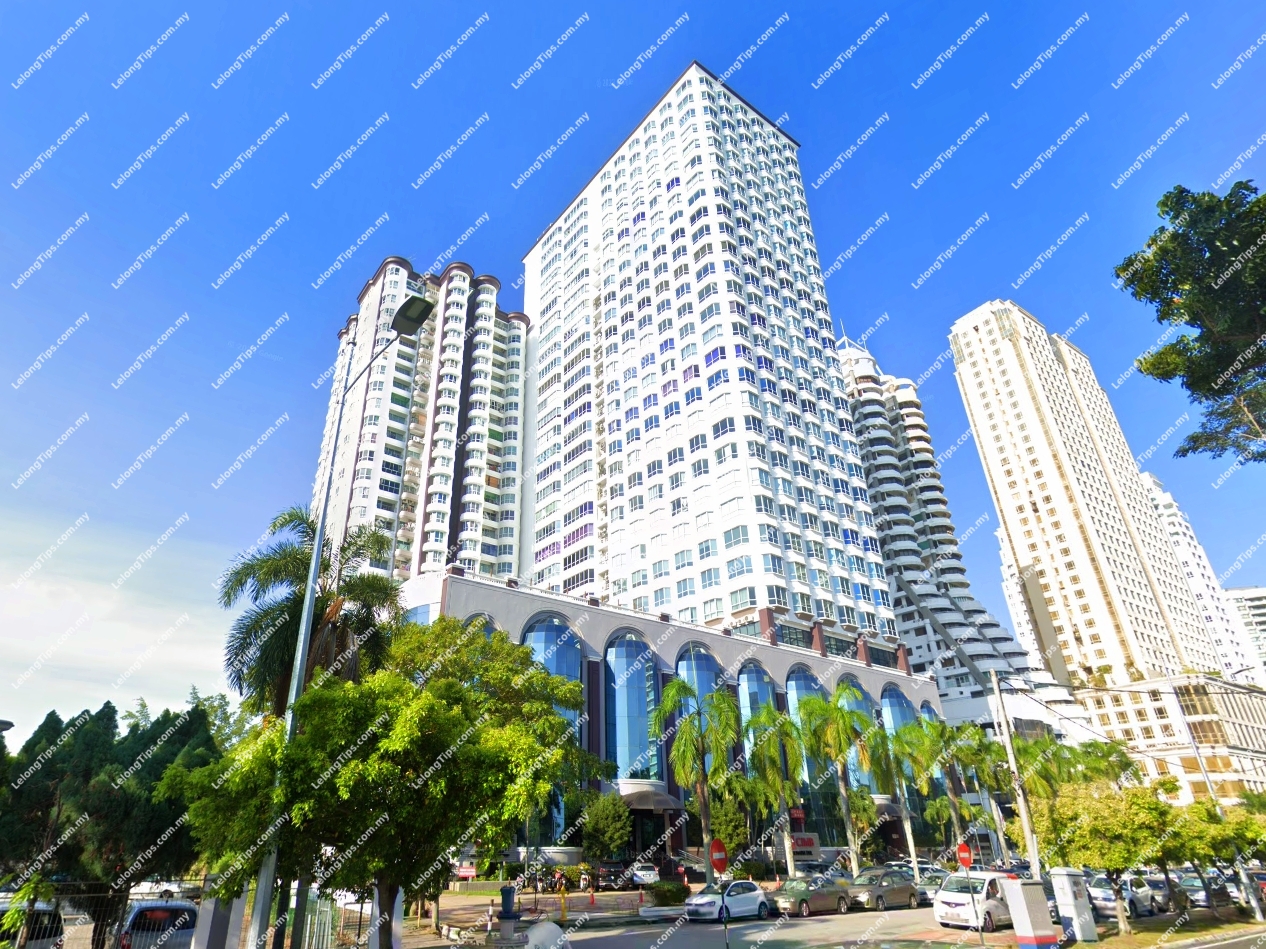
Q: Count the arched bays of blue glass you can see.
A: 9